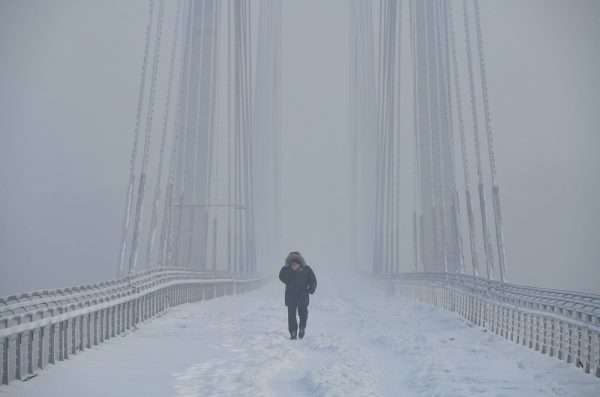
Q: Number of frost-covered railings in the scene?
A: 2